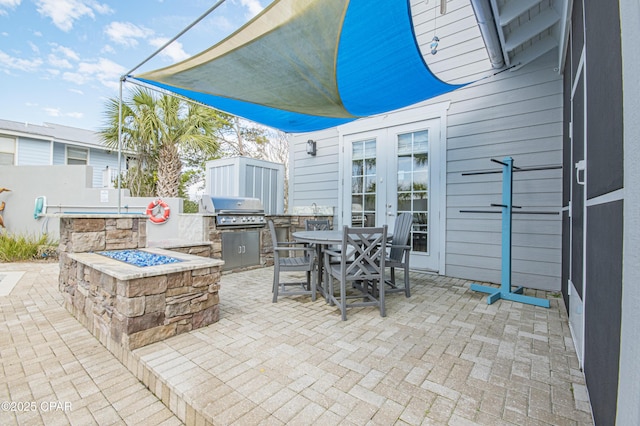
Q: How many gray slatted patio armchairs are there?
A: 4